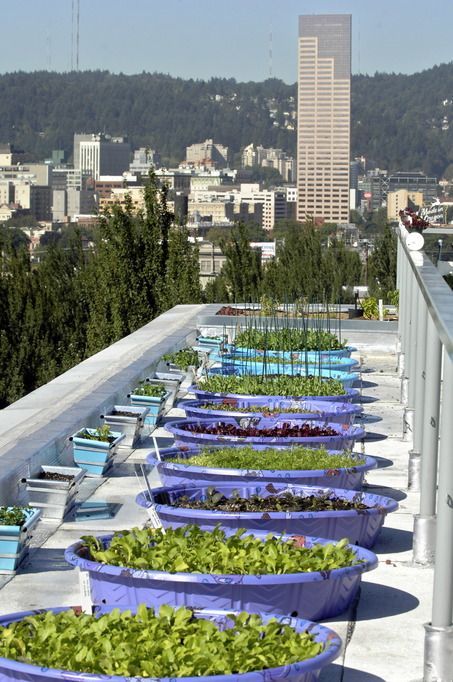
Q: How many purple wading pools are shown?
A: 7